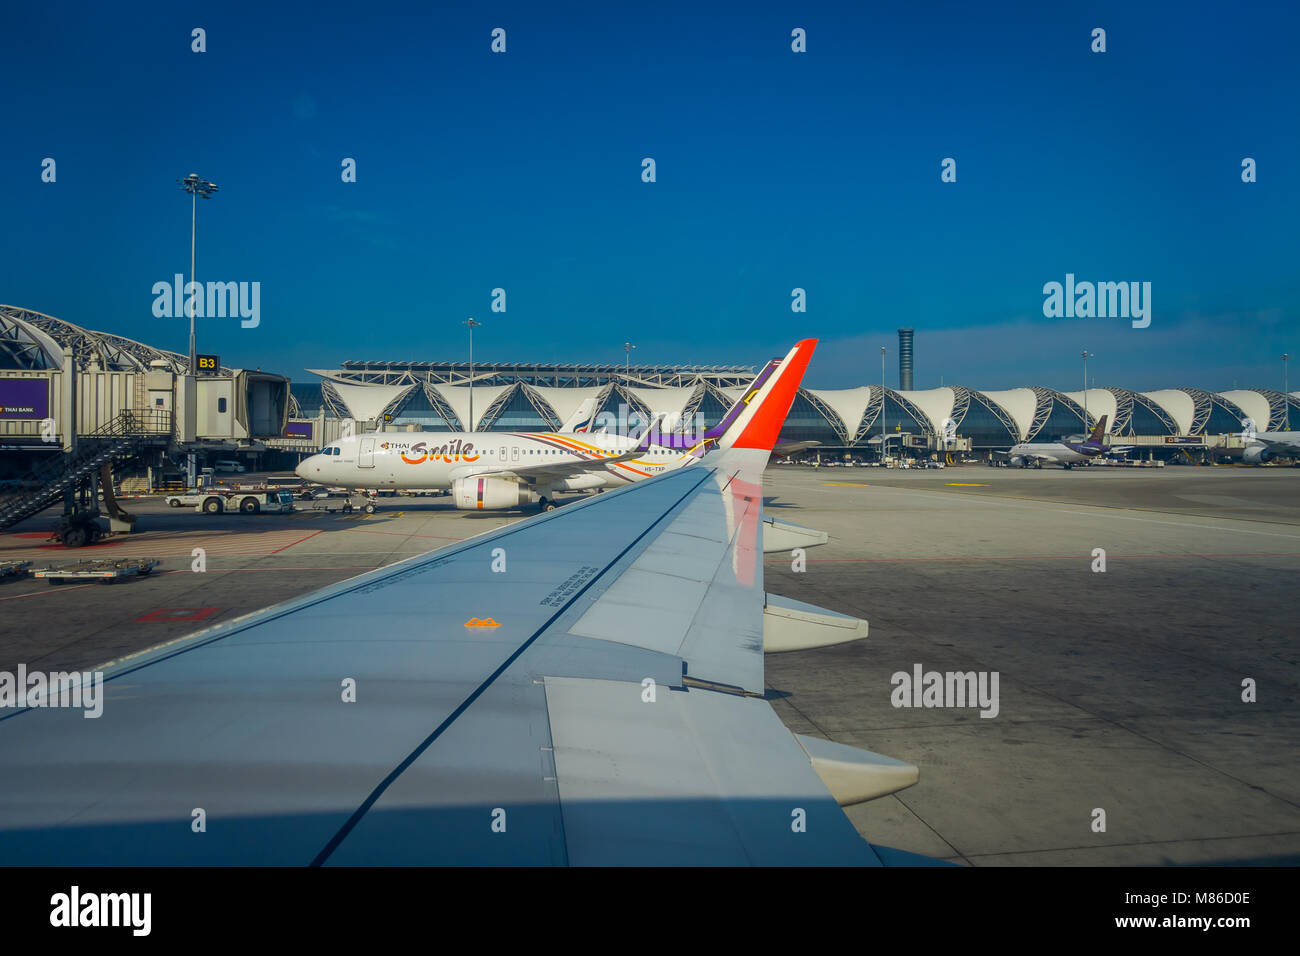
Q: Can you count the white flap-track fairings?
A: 3